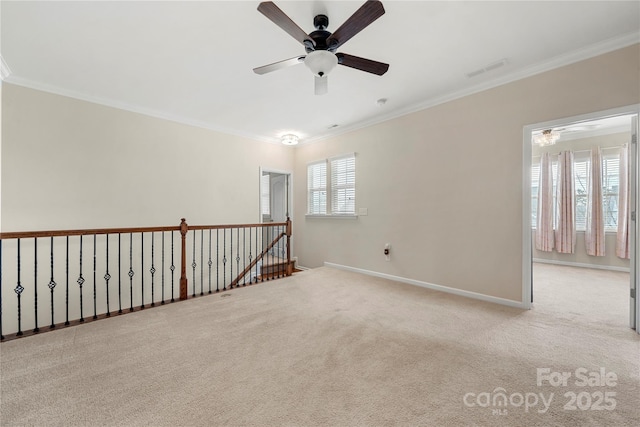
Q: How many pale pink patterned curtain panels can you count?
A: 4